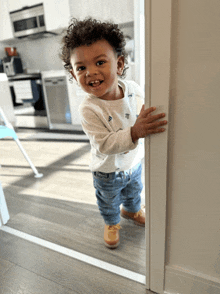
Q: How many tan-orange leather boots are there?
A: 2